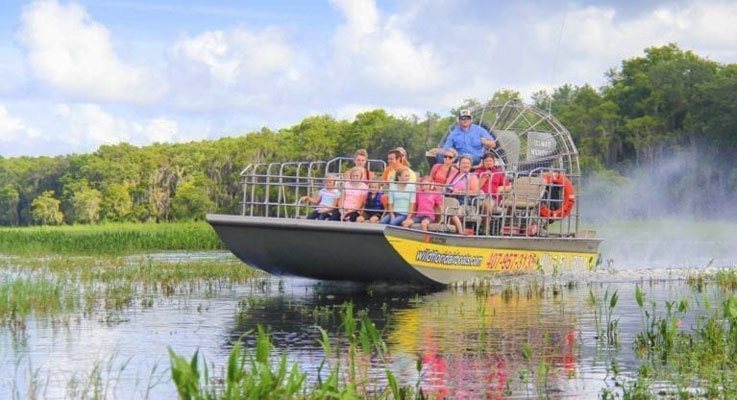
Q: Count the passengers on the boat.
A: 11